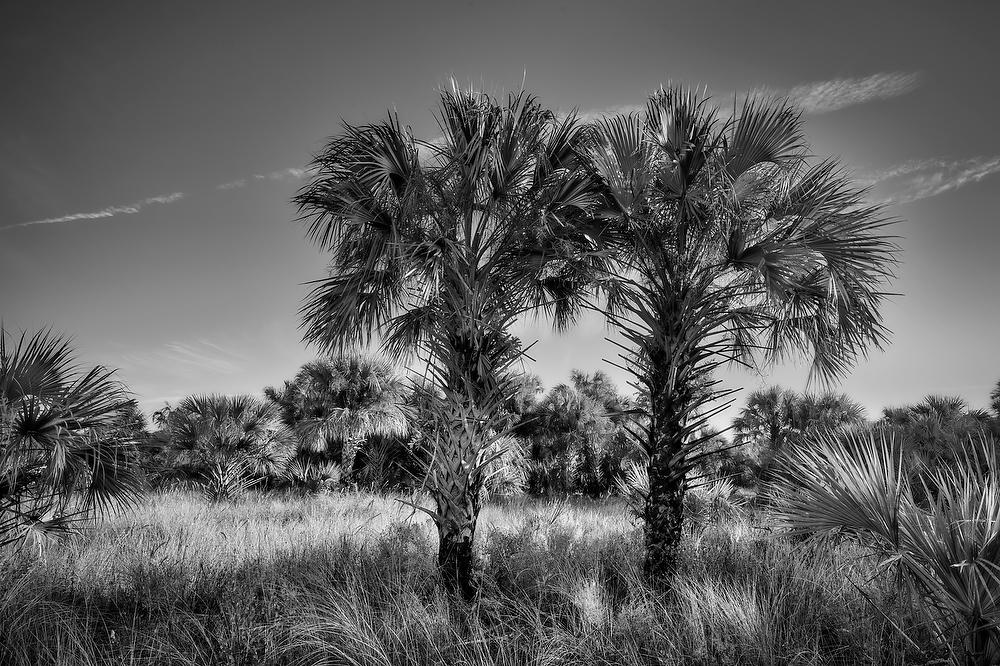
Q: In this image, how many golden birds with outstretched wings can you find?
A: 0